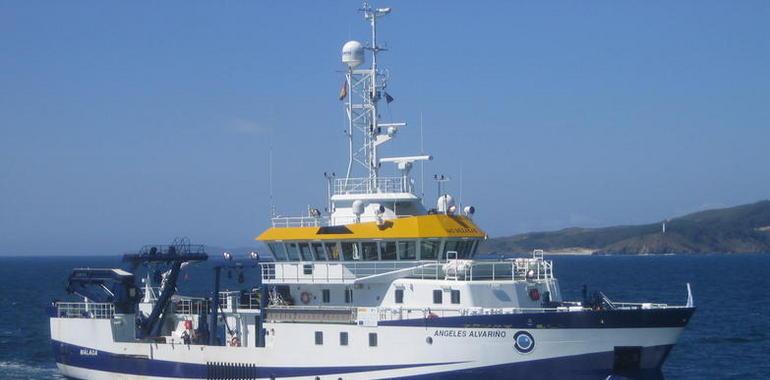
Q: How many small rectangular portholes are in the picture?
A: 8